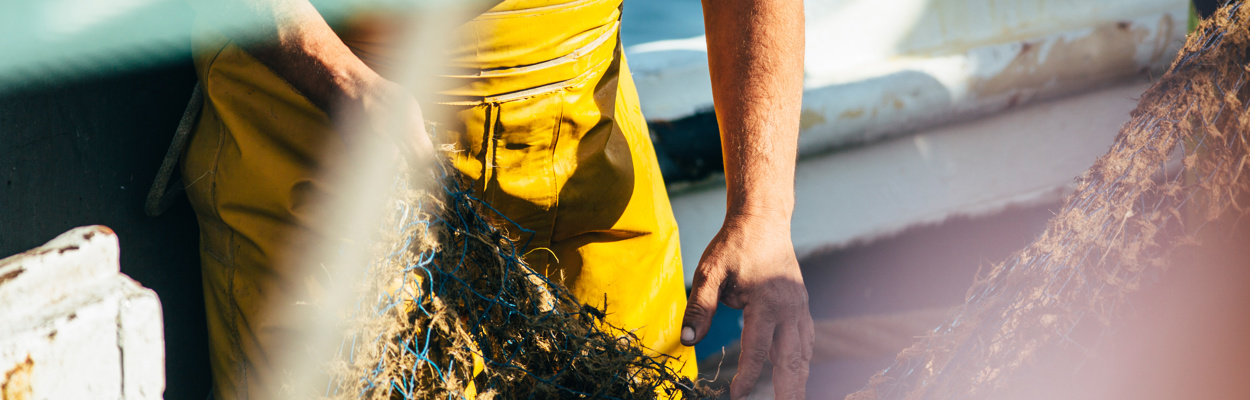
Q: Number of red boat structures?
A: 0